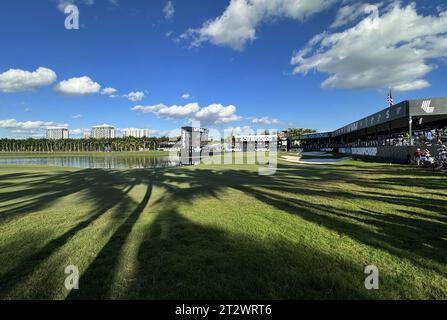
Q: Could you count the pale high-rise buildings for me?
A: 3